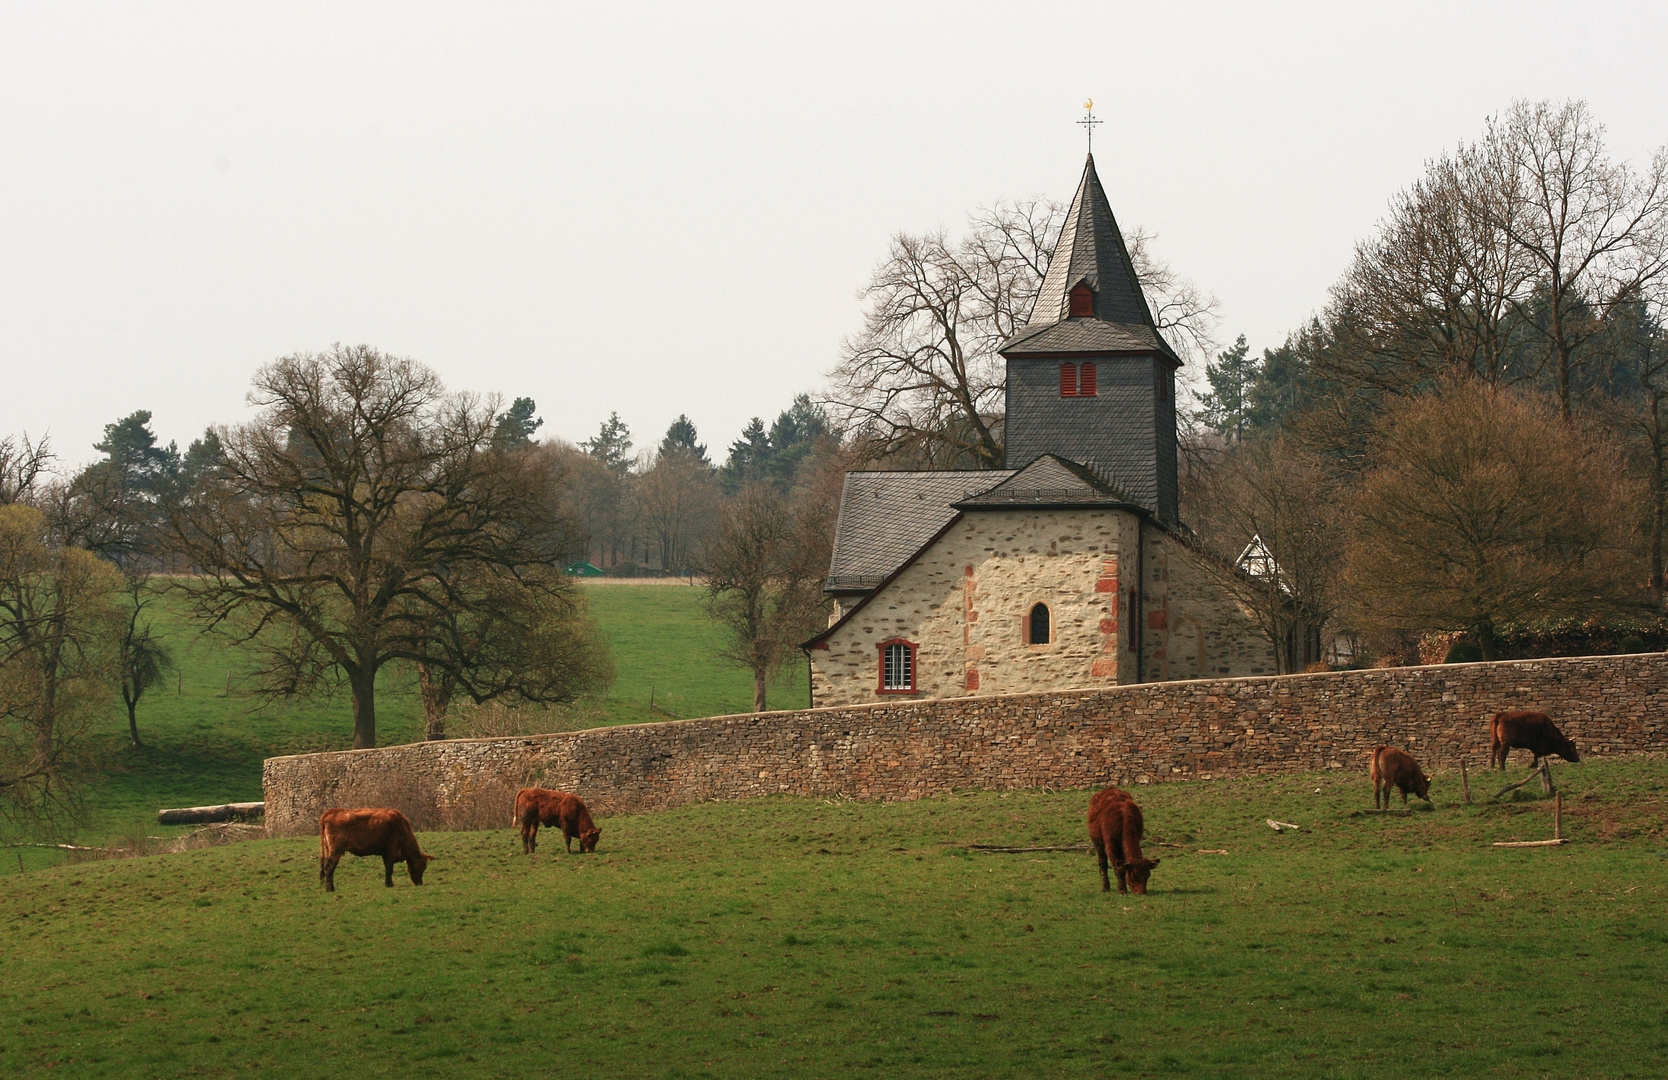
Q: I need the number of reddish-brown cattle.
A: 5